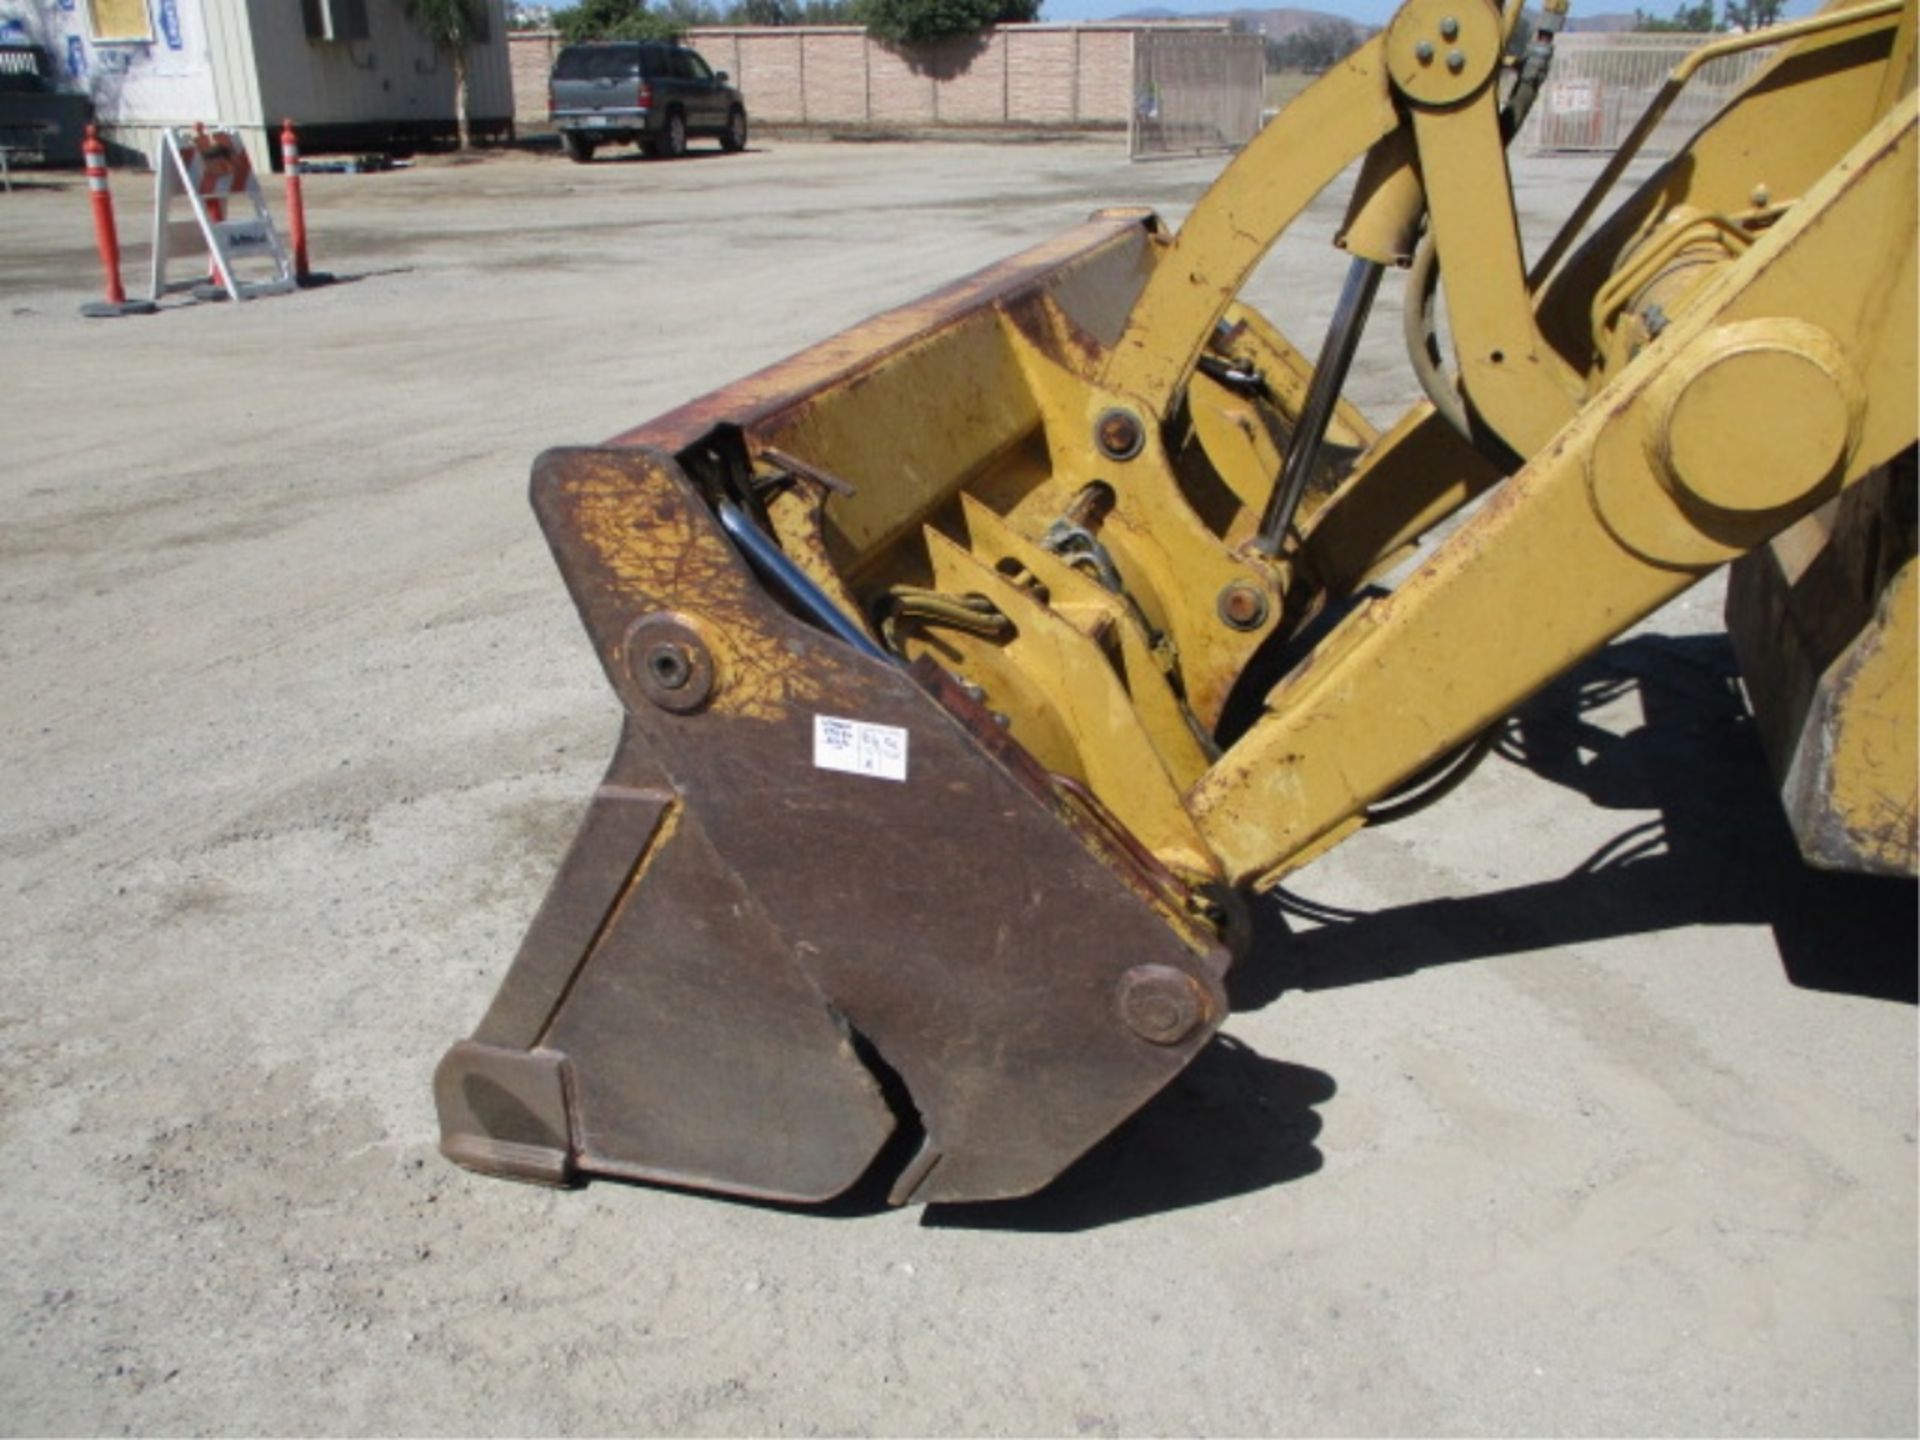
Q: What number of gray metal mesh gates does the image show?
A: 2